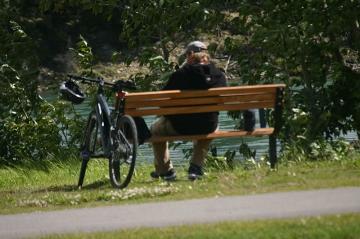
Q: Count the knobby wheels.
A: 2